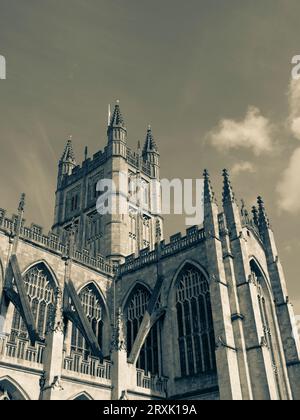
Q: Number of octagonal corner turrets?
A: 3